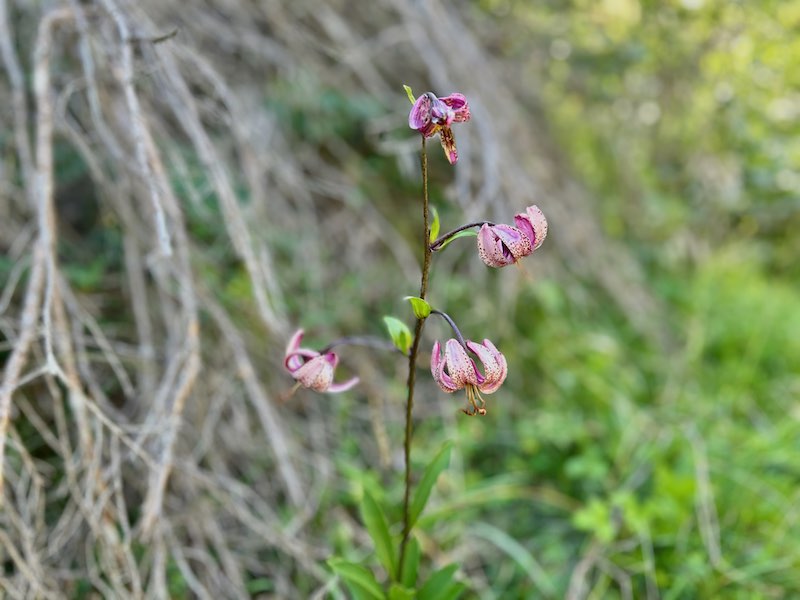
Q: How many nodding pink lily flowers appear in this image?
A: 4